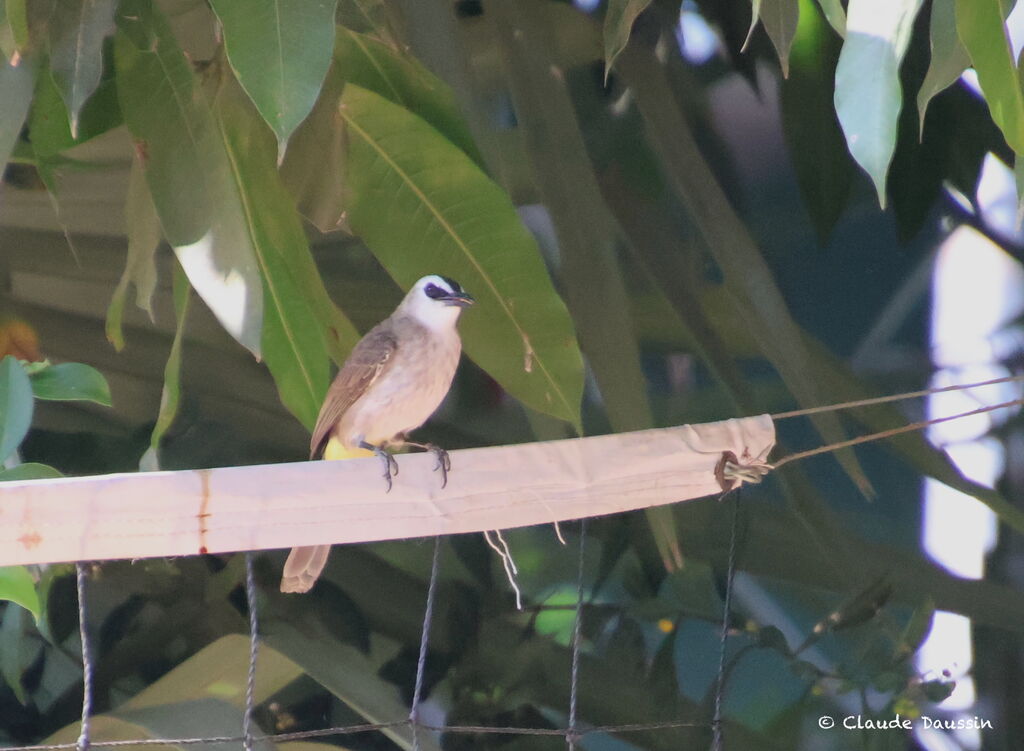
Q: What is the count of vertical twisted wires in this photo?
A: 5